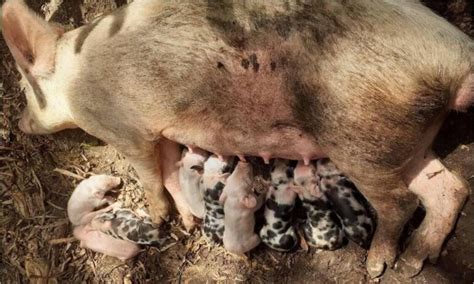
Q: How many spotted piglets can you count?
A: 5